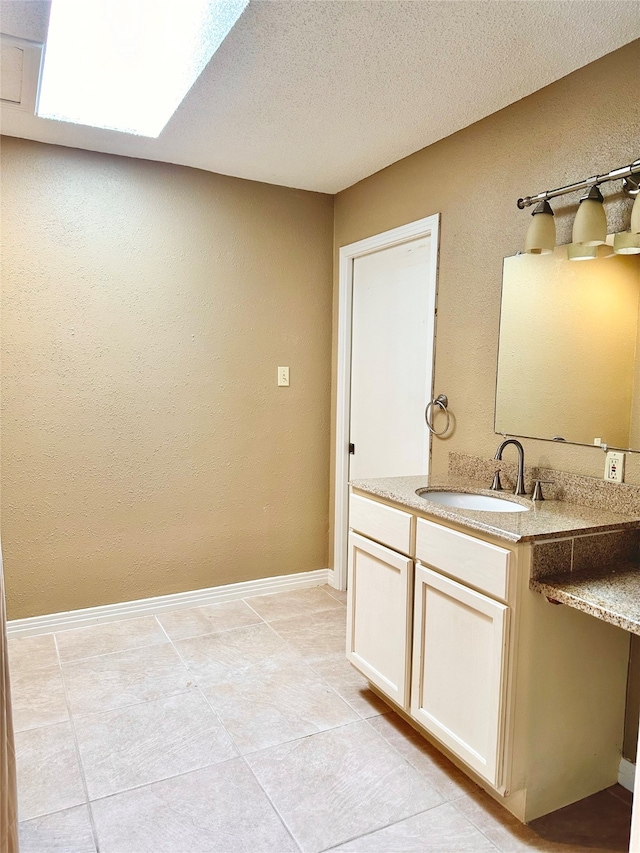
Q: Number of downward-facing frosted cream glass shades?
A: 3